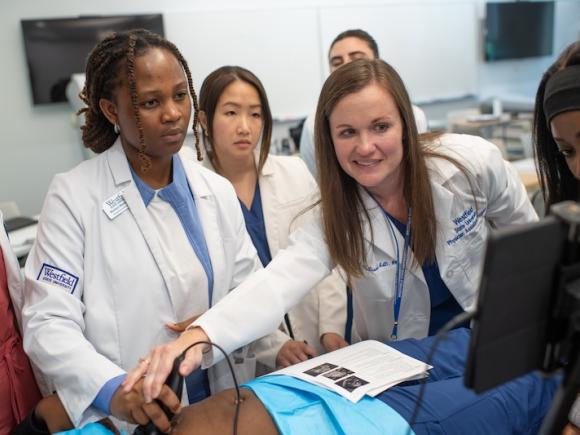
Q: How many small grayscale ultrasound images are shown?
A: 3